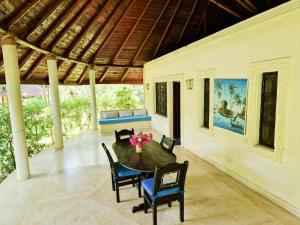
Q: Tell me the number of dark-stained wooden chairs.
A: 4